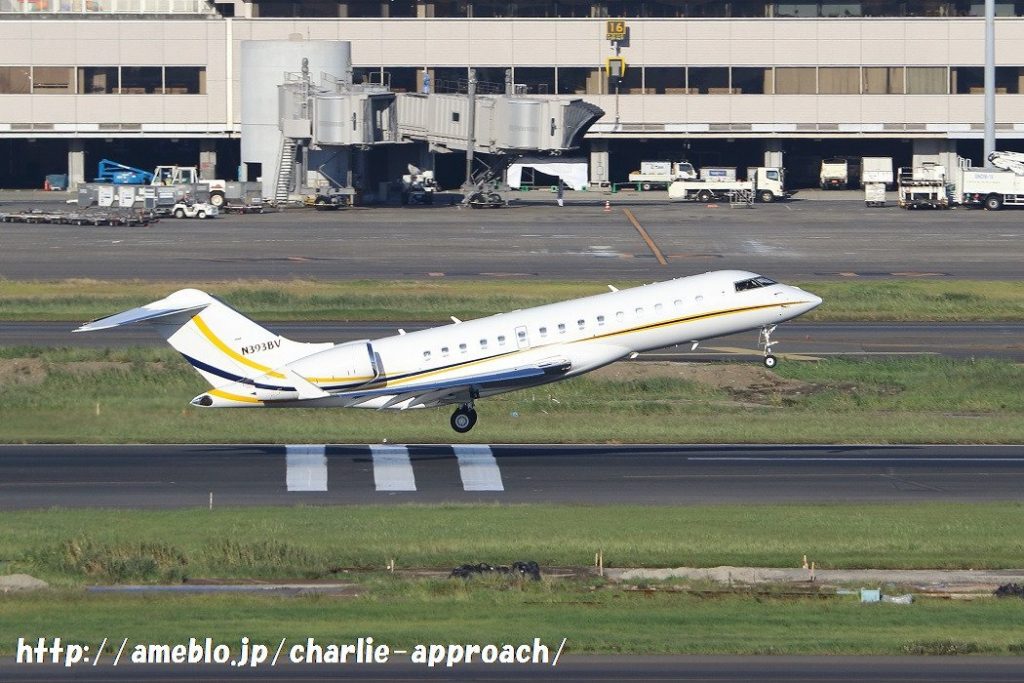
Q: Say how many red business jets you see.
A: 0